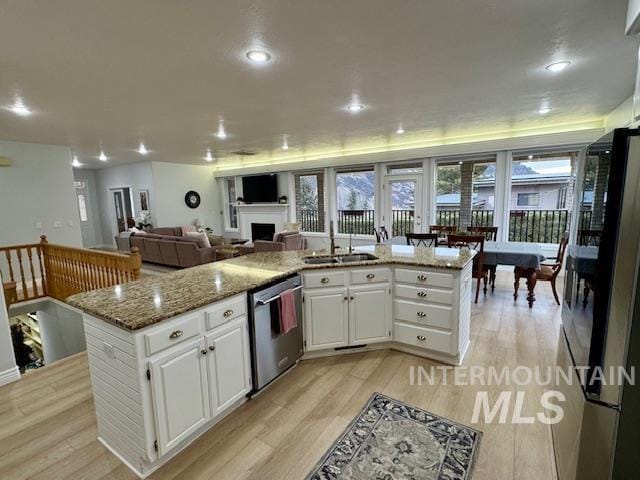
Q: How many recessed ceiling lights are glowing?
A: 12